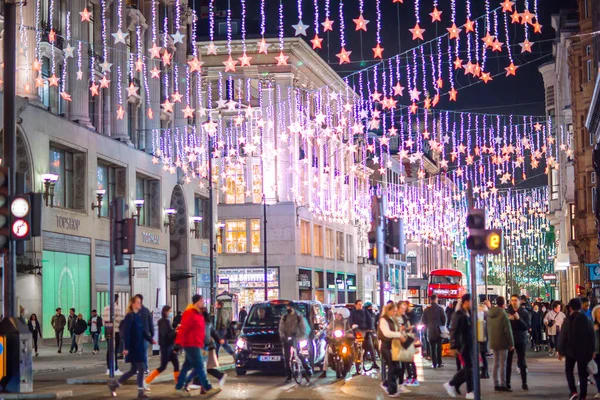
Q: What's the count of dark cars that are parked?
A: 1